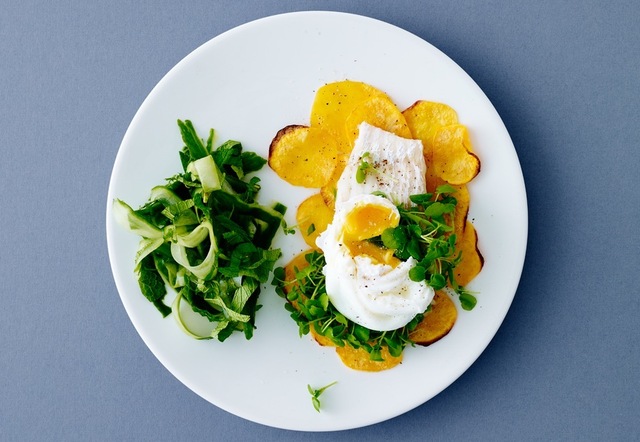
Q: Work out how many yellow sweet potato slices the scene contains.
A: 13